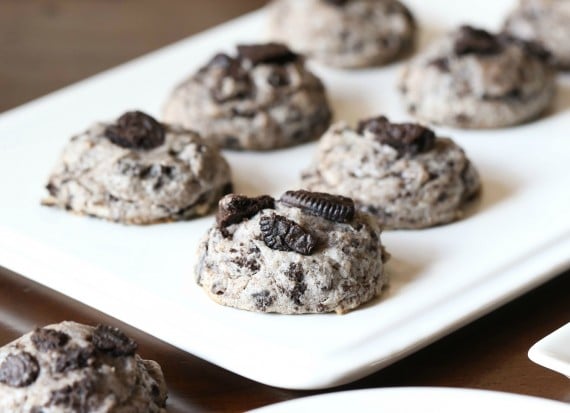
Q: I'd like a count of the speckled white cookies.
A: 8